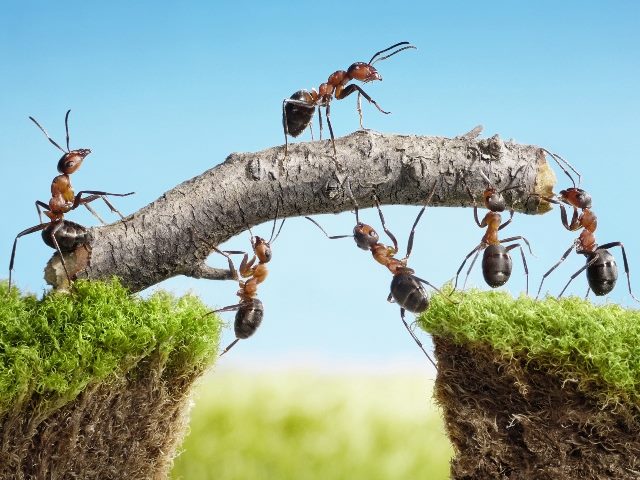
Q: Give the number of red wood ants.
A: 6